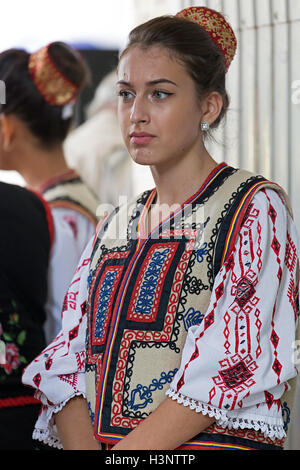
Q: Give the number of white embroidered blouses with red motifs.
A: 2